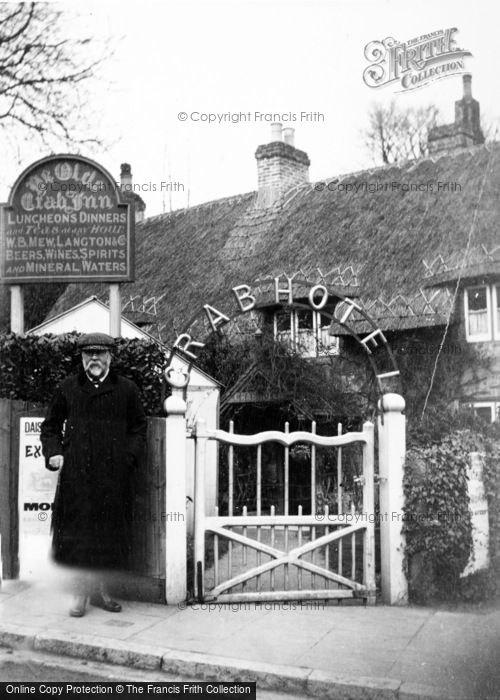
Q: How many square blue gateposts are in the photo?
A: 0